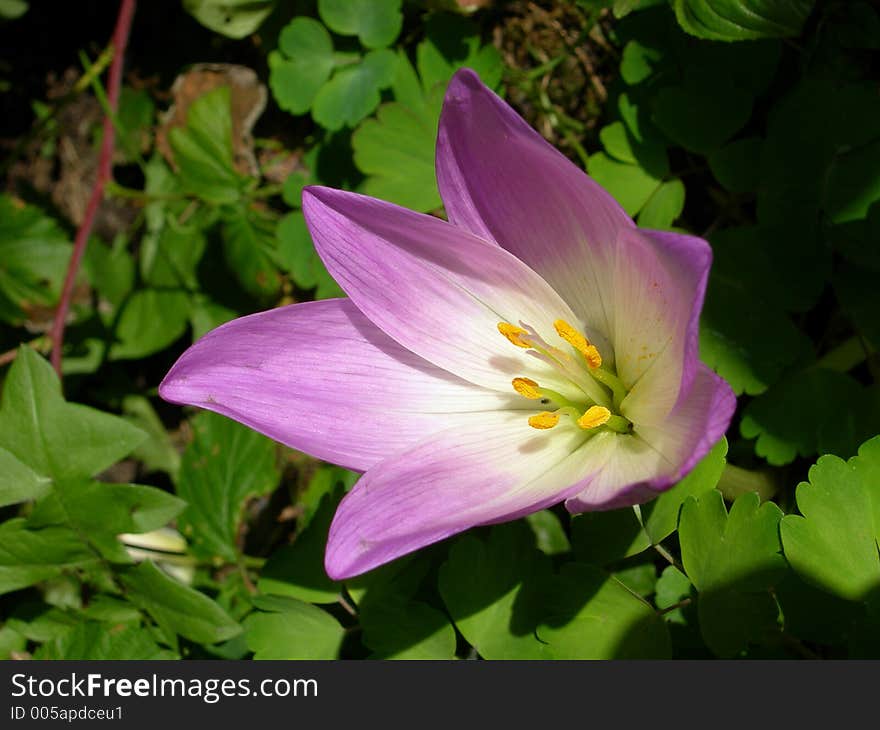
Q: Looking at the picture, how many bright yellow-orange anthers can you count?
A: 6